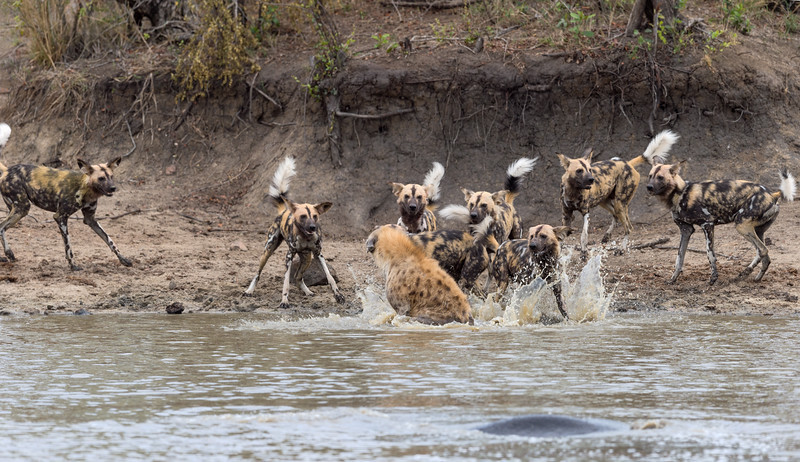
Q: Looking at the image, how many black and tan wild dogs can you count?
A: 8